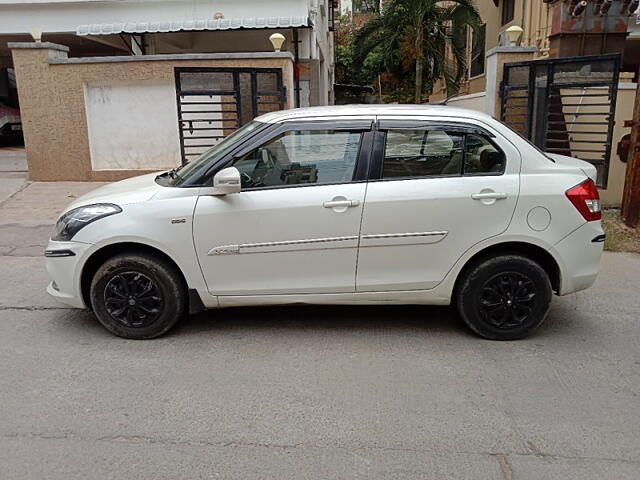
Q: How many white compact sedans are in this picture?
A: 1